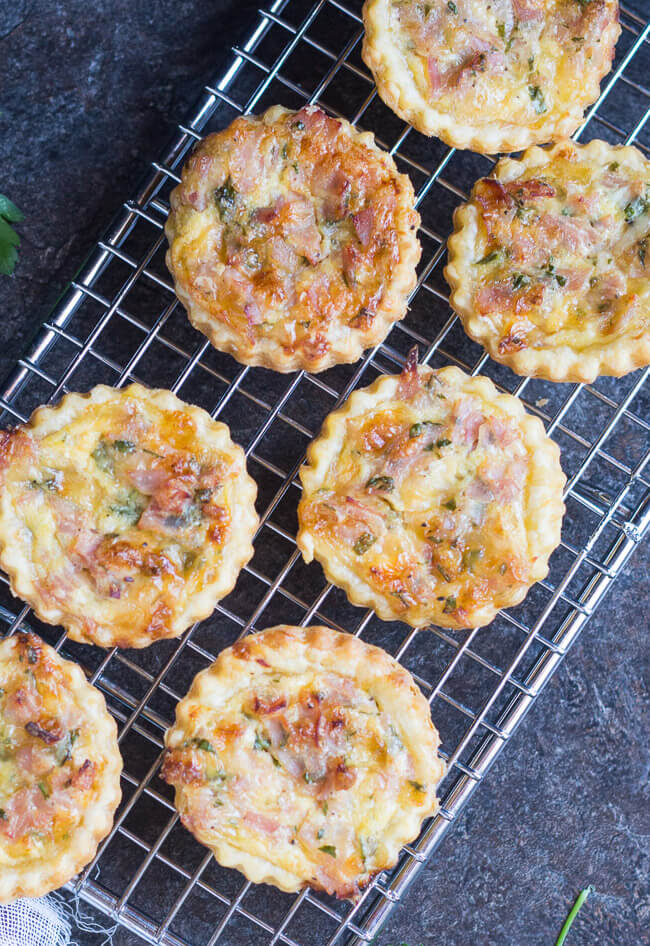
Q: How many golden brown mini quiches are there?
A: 7